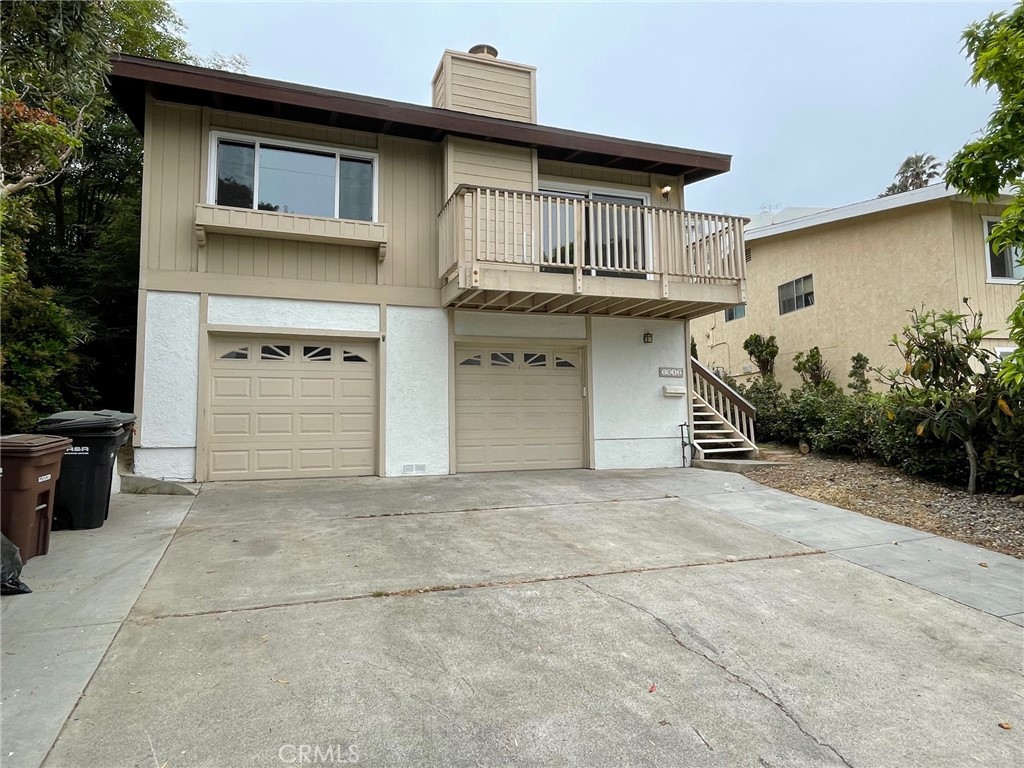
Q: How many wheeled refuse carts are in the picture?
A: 3